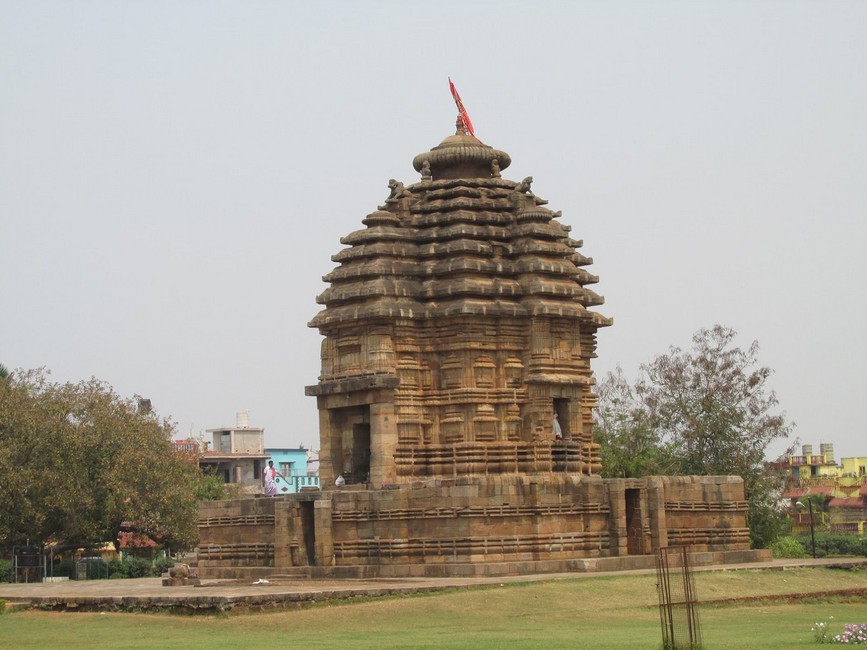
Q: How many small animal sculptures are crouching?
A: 2